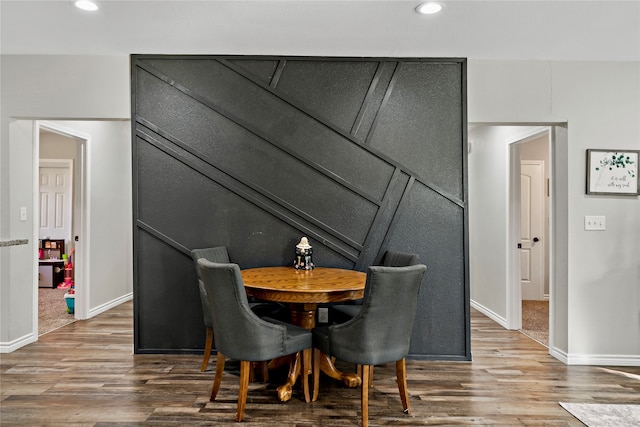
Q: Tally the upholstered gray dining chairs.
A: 4